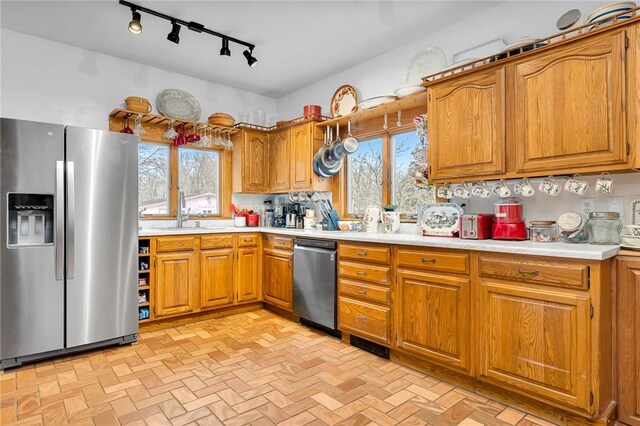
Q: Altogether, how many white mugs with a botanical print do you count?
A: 8